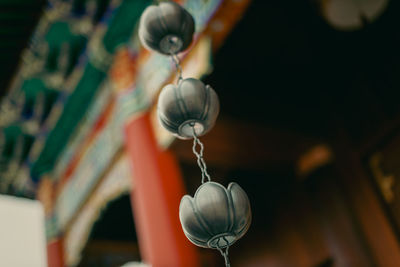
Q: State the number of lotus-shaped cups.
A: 3